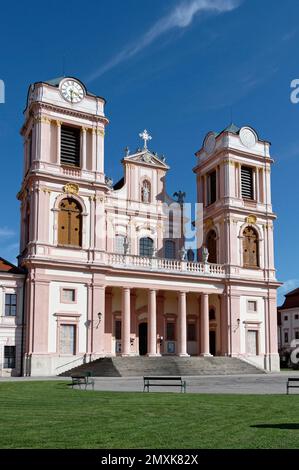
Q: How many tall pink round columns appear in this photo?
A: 4